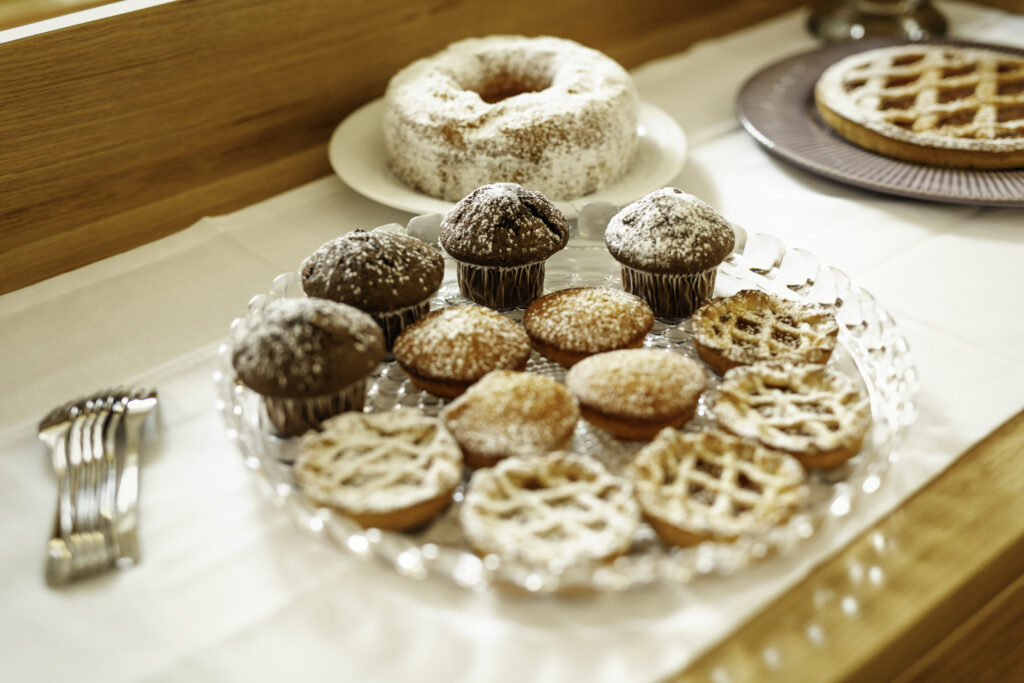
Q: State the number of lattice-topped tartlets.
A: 5